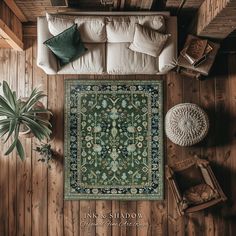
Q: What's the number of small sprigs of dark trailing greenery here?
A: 1